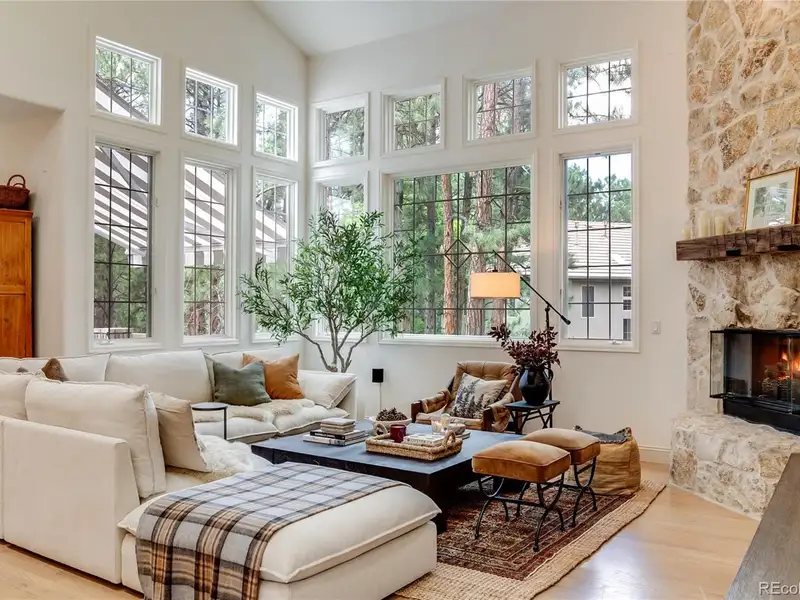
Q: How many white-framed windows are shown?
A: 13